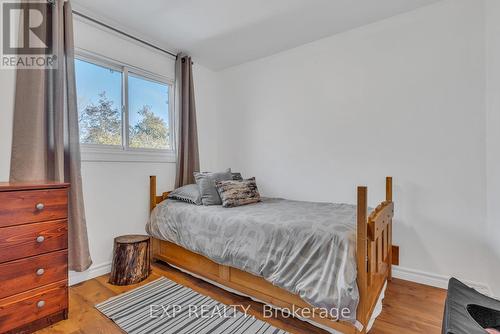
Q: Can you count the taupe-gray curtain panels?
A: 2